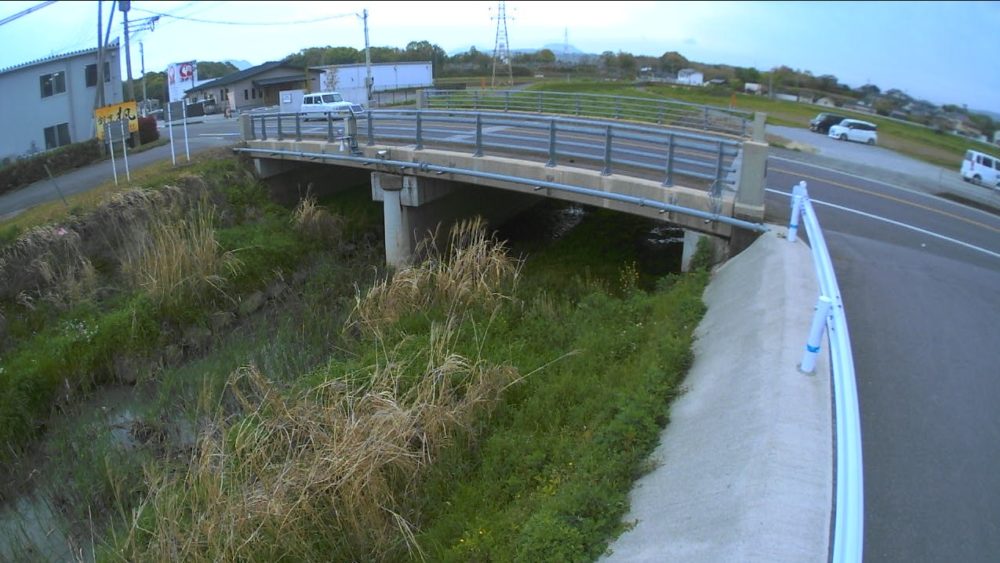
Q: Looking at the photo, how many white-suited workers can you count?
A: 0